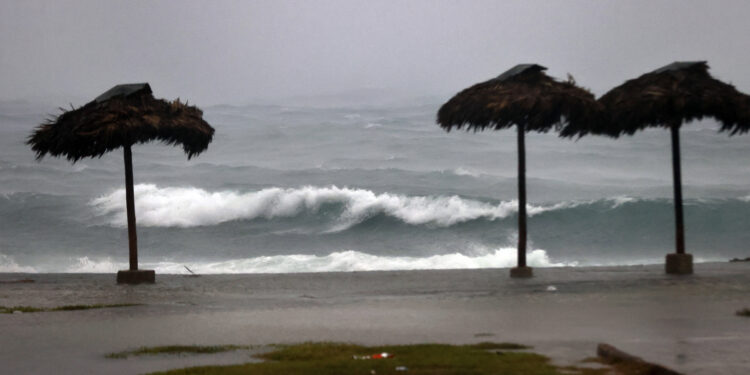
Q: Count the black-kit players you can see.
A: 0